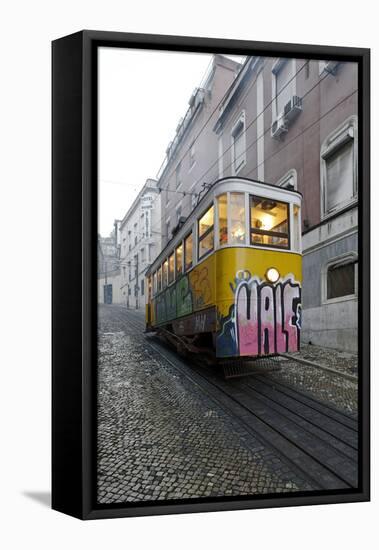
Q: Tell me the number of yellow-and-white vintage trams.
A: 1